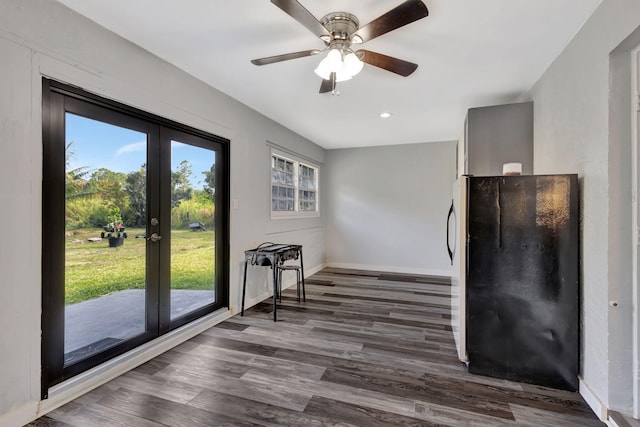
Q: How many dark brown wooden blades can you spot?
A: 5